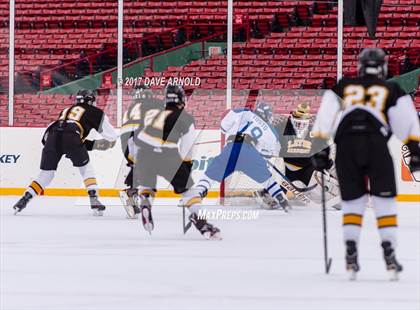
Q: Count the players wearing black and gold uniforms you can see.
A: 5